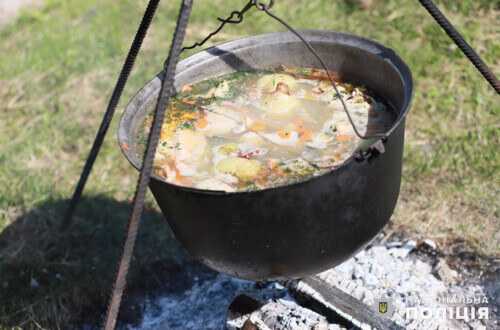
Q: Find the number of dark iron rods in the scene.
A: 3